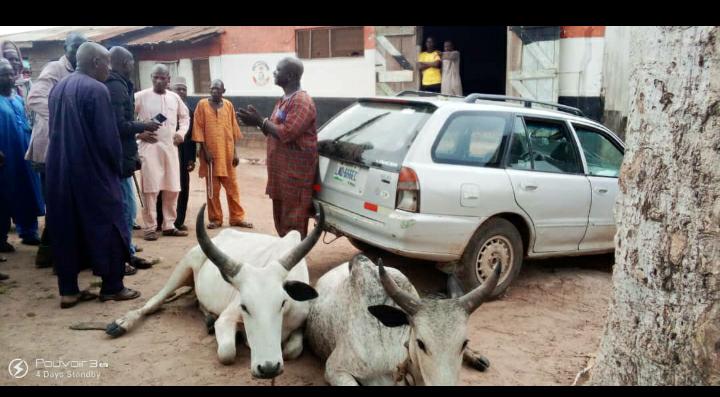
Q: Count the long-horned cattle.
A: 2